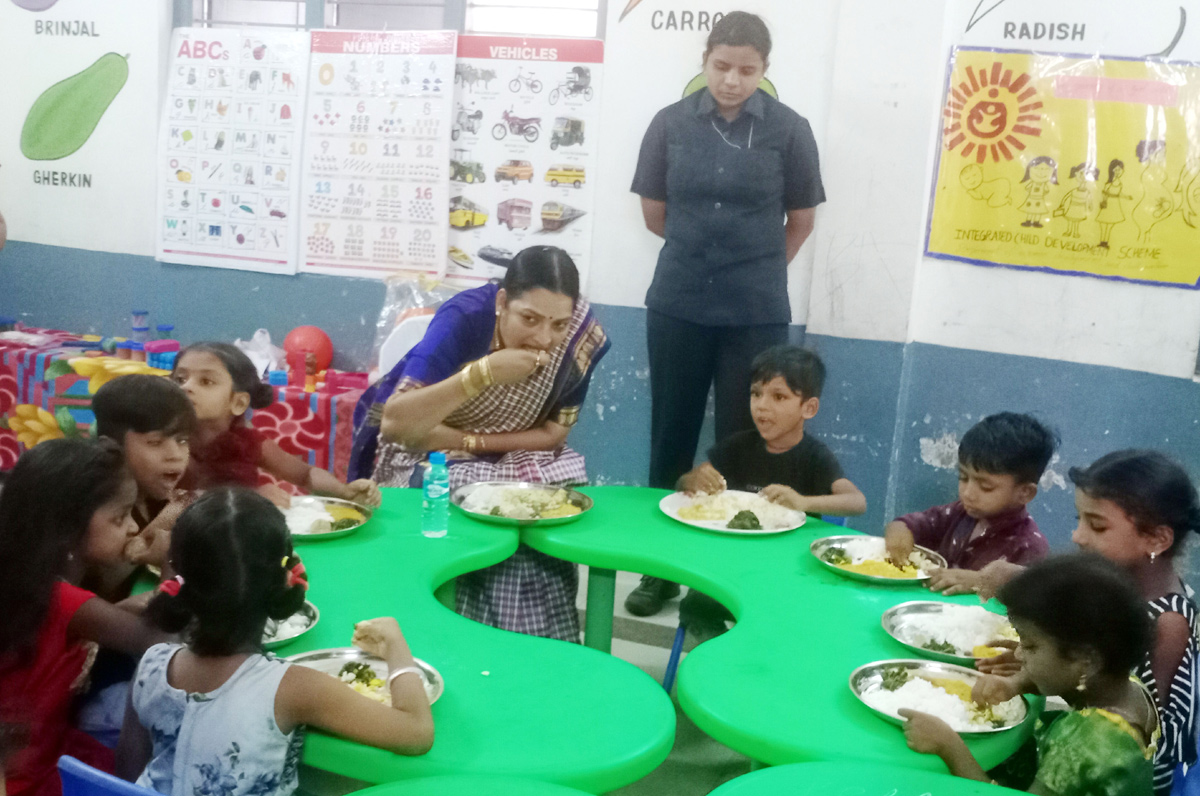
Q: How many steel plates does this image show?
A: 7